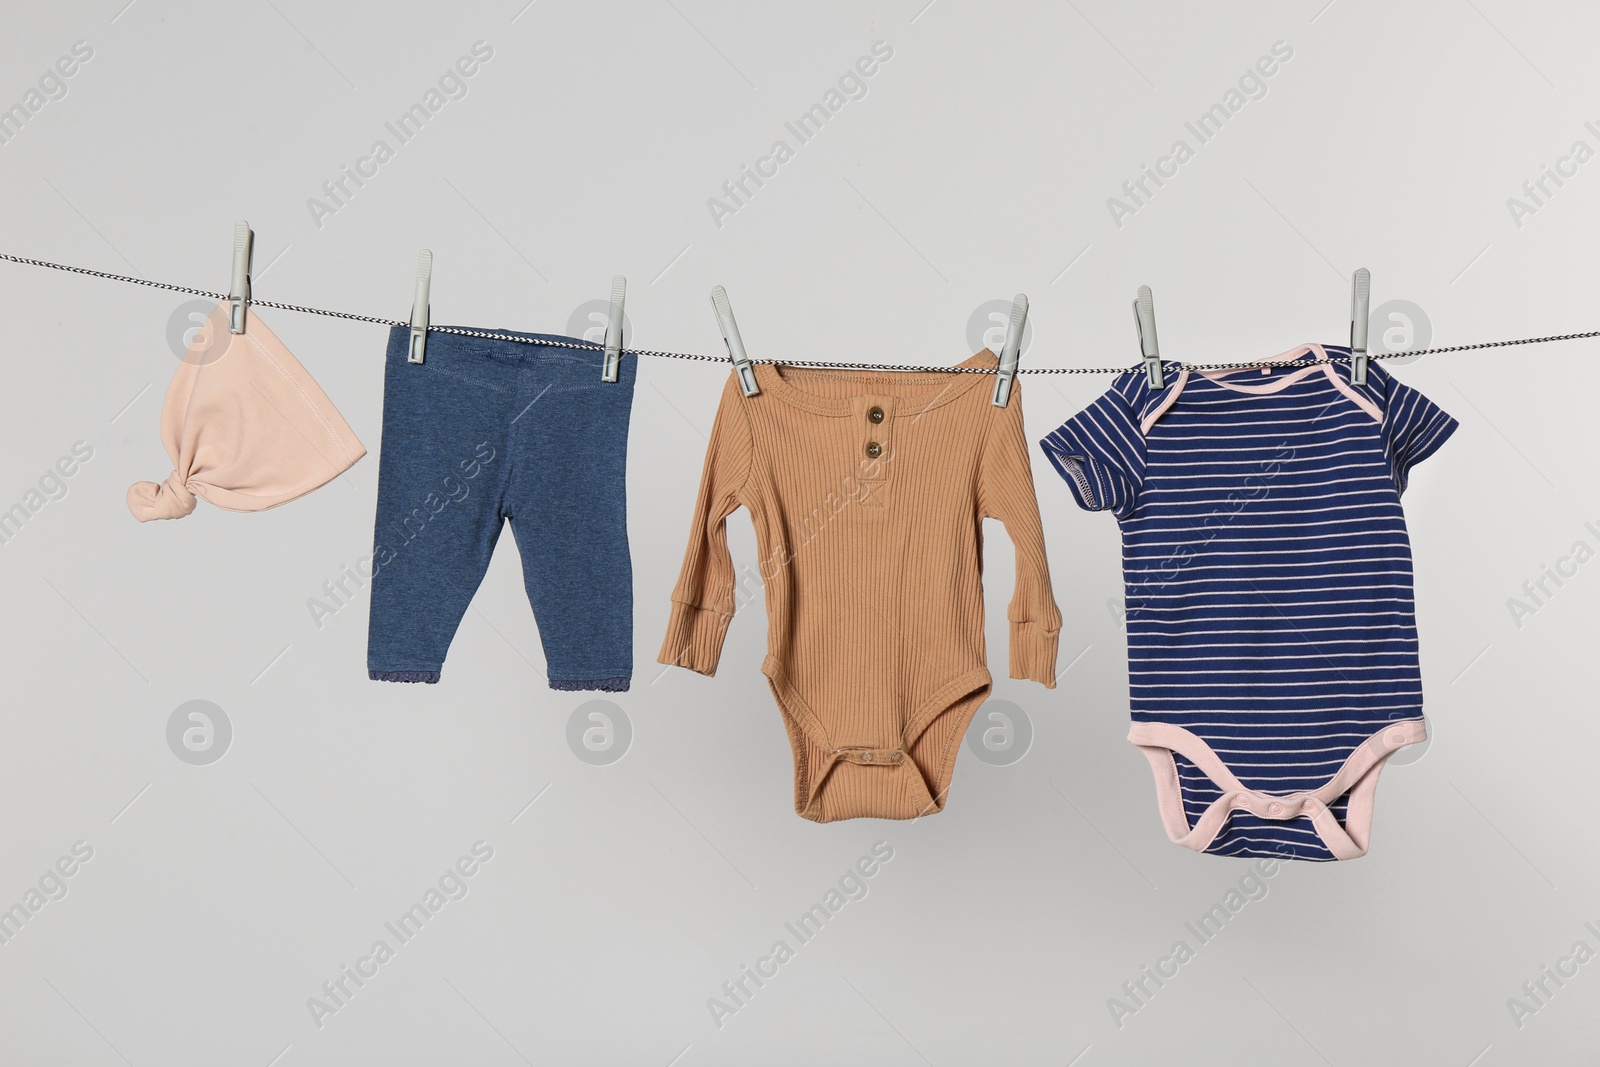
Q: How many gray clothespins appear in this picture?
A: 7